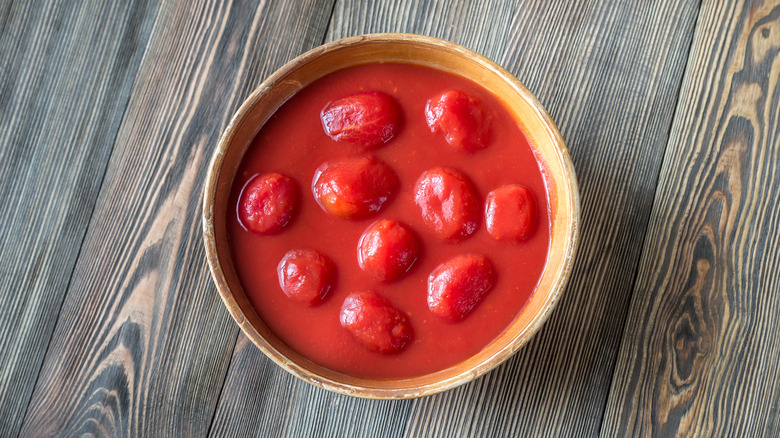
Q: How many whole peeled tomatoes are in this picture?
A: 10